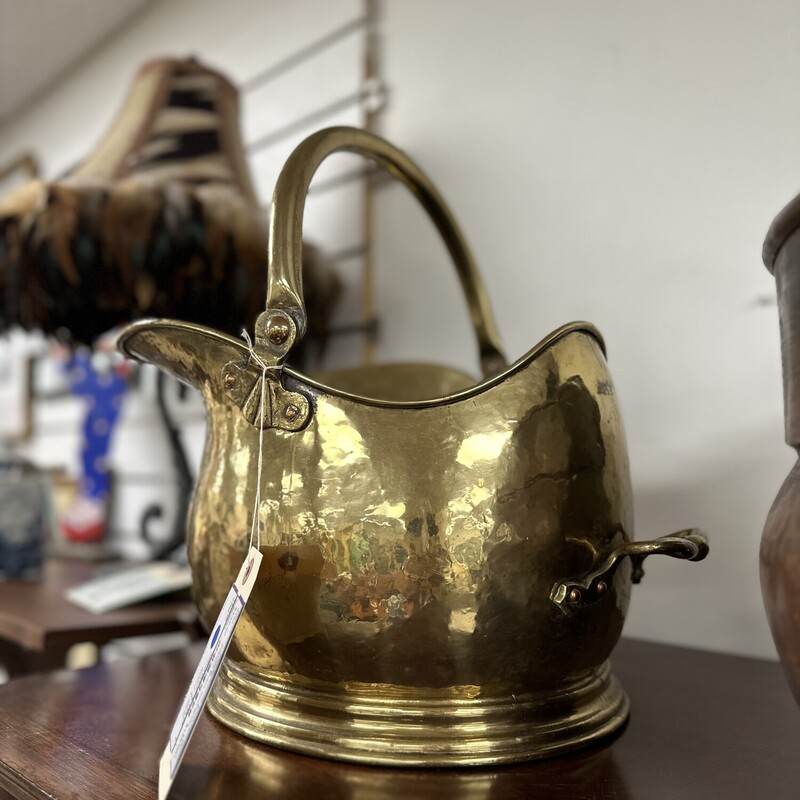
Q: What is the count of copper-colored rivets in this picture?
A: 5